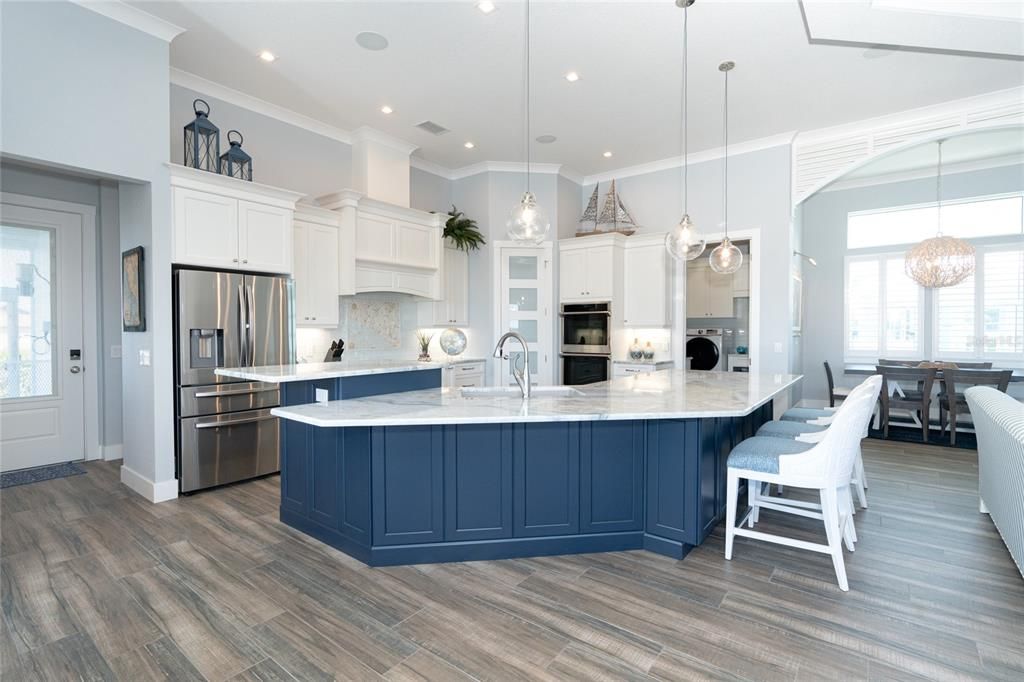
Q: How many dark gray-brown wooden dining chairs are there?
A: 5